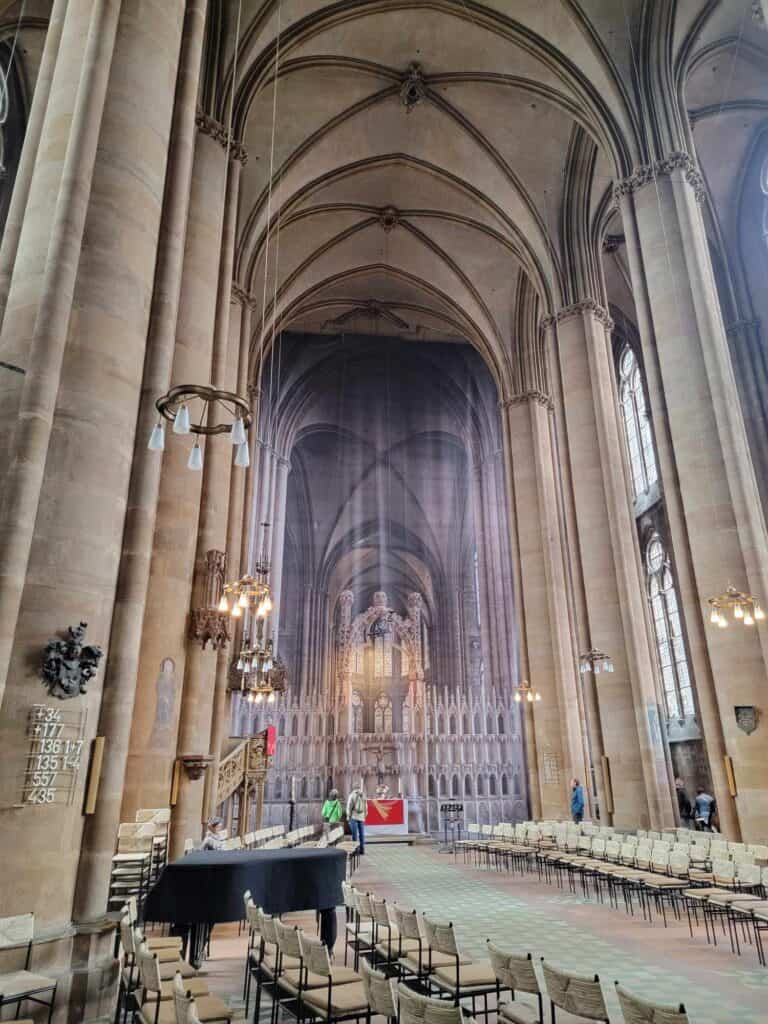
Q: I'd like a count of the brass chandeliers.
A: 7